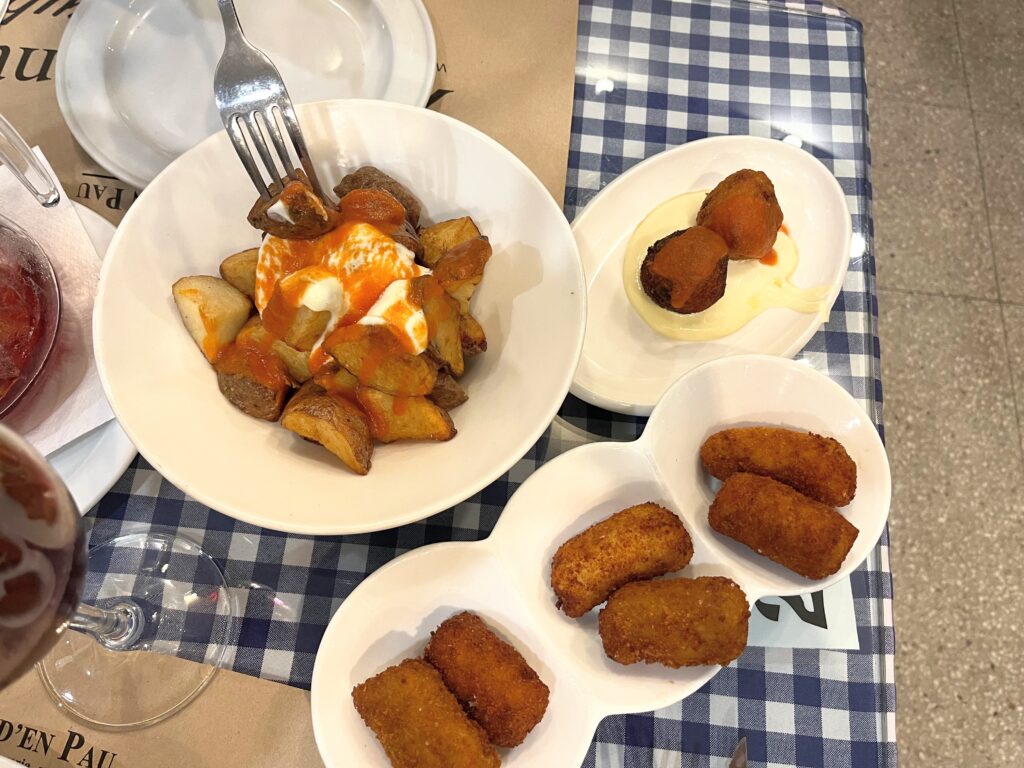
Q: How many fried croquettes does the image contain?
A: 6